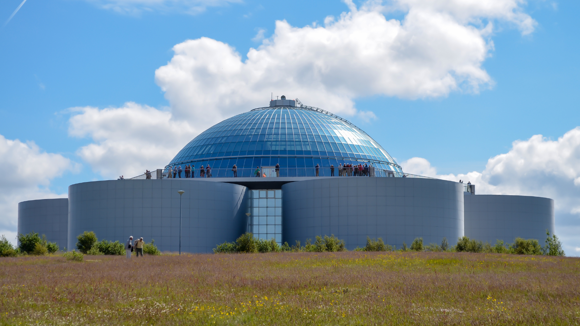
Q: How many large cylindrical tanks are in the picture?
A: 4